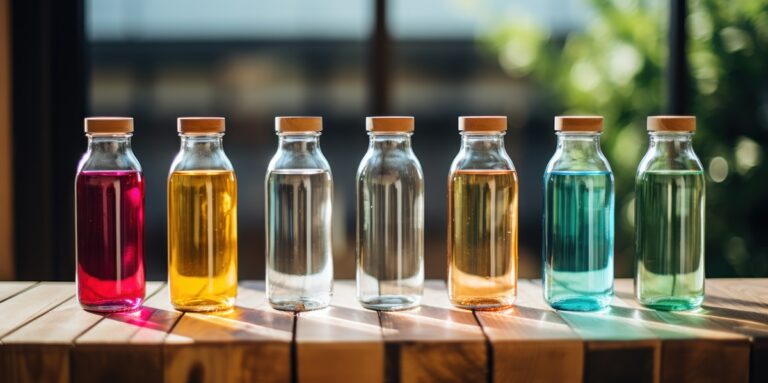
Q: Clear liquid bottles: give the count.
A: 2